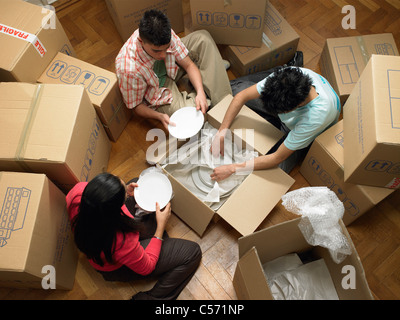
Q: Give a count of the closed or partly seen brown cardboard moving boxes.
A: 10